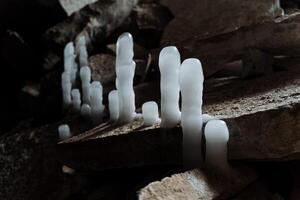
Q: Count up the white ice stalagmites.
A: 14